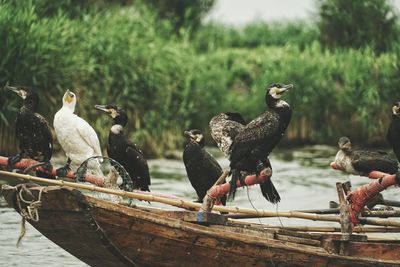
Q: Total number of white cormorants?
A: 1